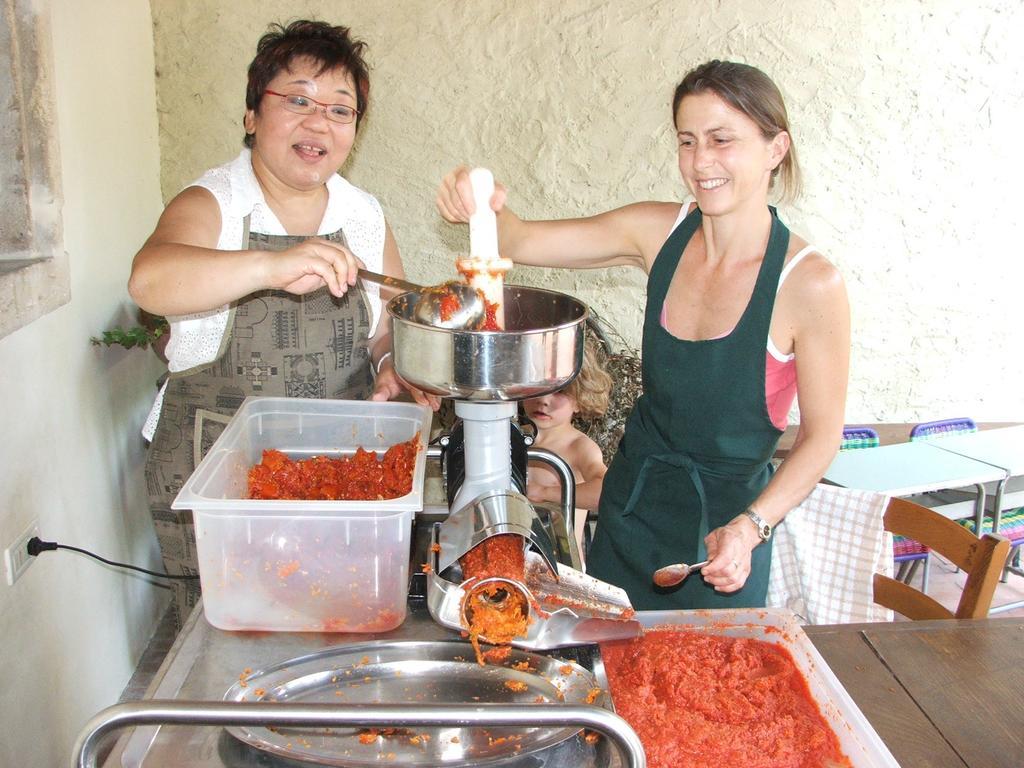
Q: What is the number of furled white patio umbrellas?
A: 0